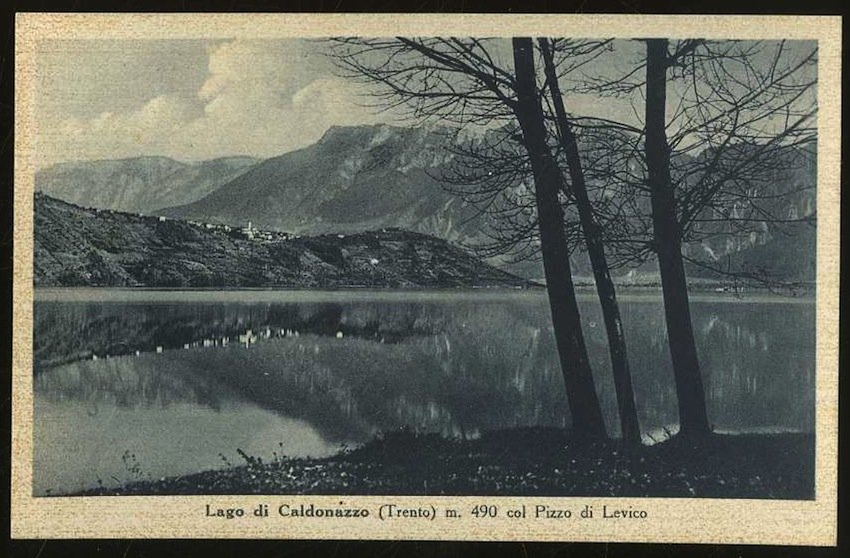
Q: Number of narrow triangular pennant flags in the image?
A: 0